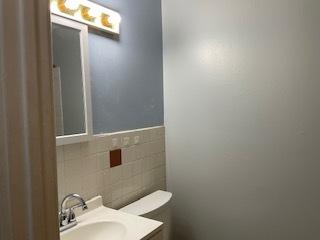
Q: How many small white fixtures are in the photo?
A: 3